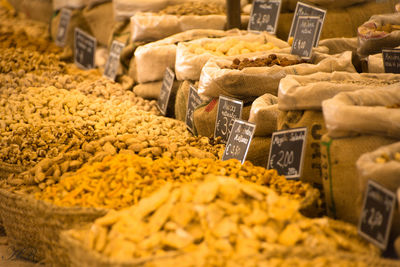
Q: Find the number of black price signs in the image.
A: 13